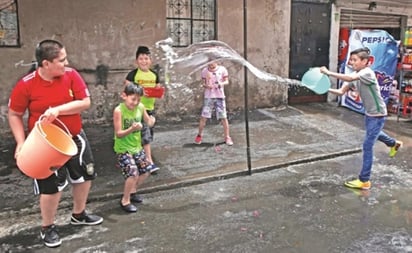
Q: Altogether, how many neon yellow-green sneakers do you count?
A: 2